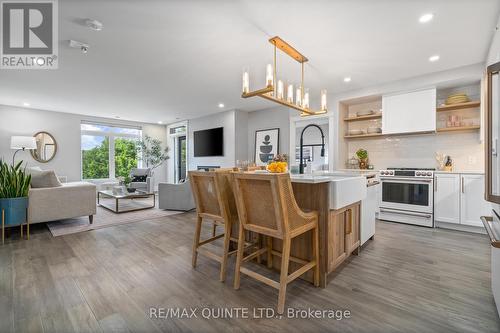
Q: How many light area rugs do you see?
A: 1